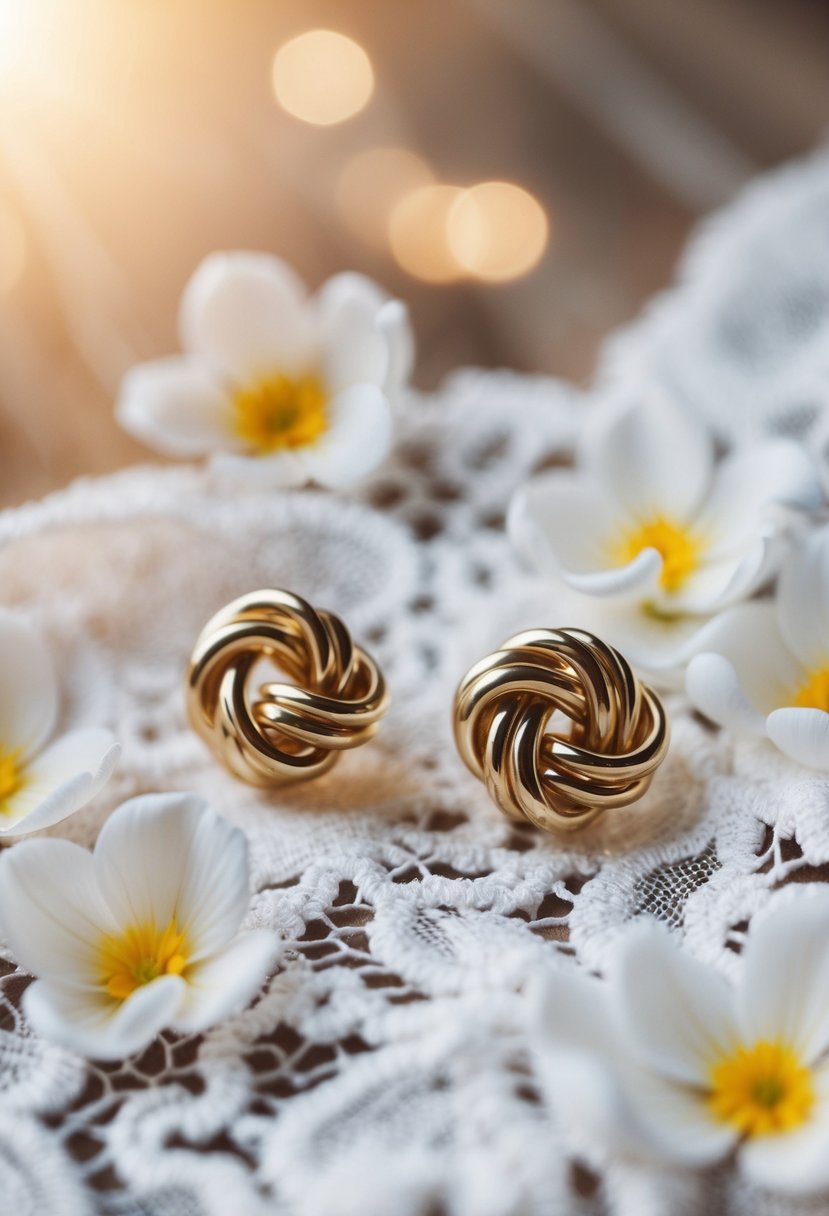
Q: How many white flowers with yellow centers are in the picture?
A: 6